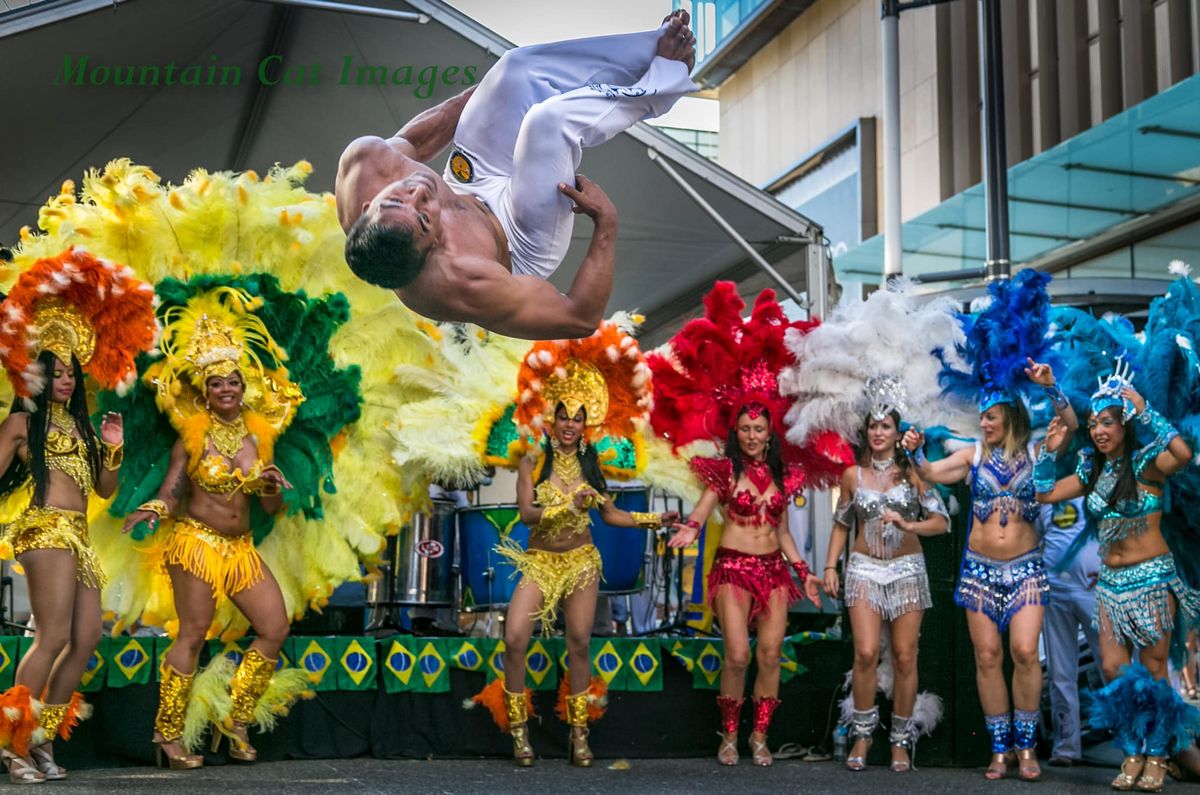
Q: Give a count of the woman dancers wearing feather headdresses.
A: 7